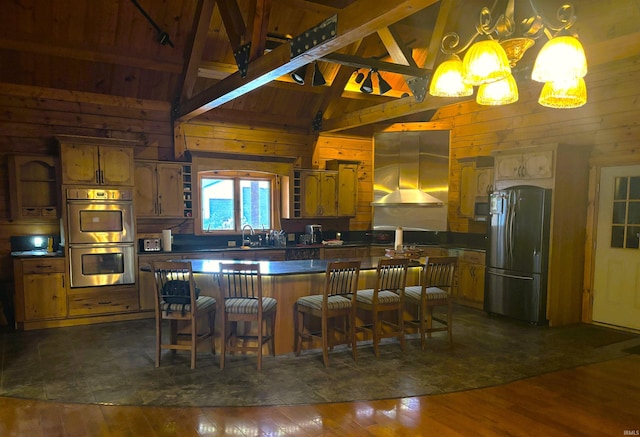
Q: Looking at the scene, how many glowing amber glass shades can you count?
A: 5